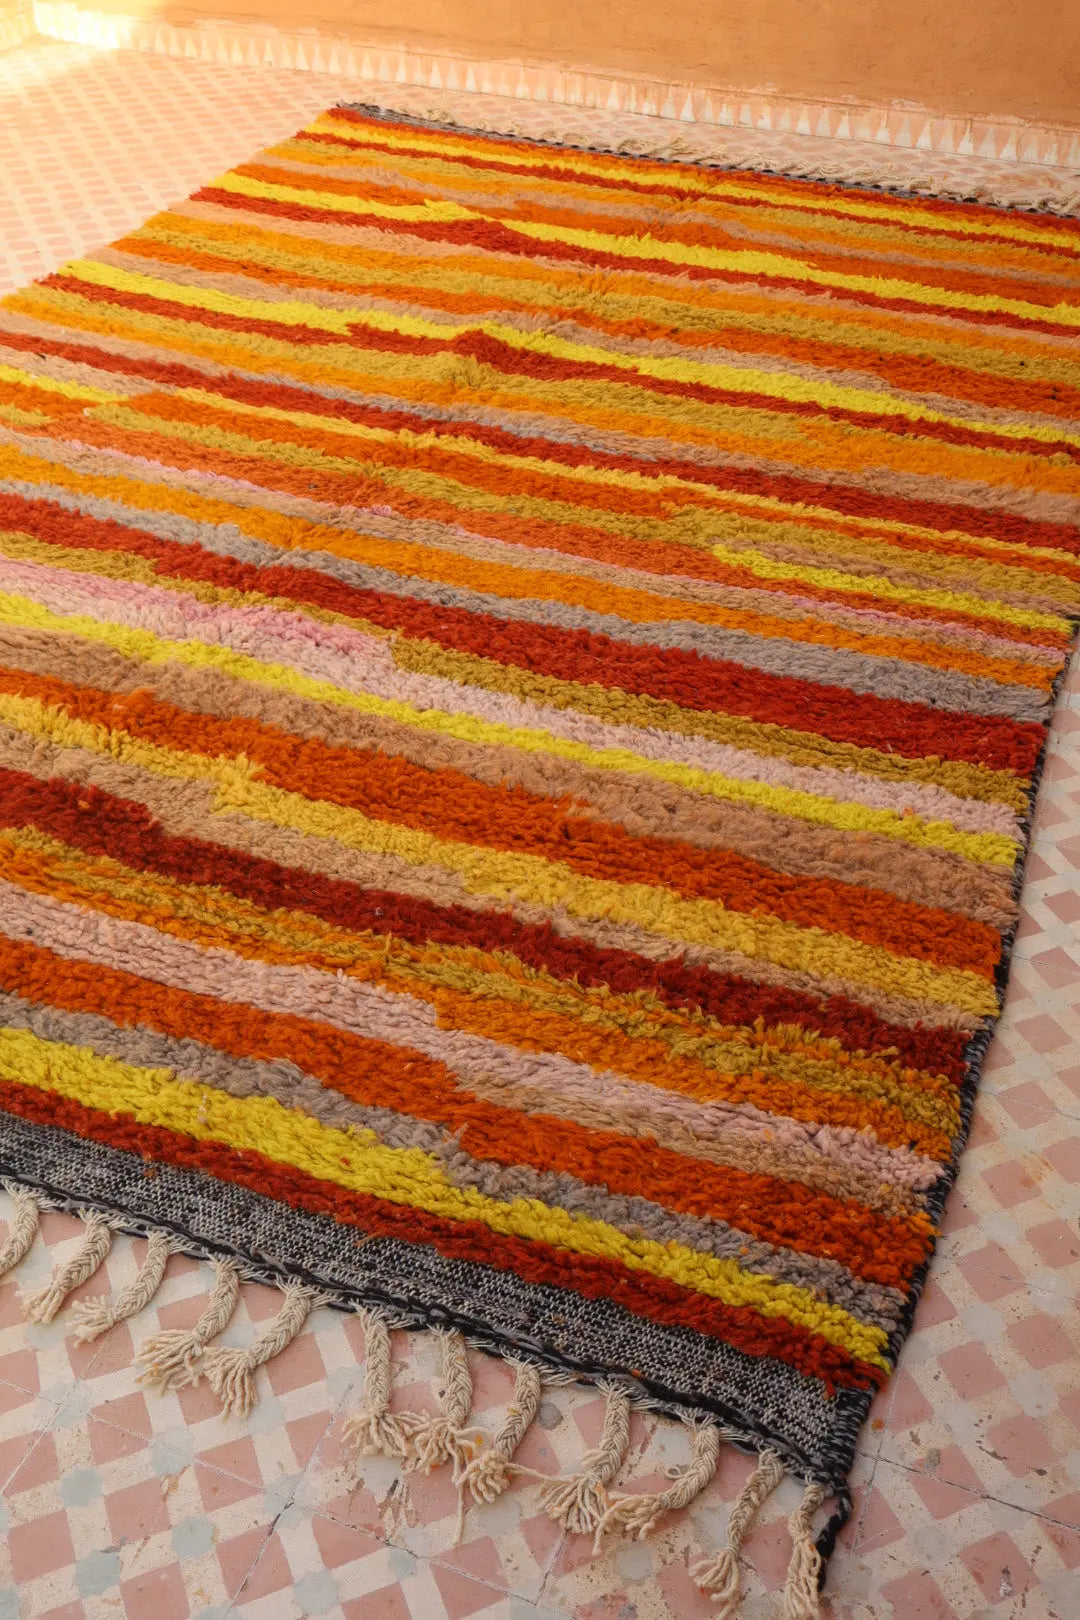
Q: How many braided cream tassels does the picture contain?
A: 12